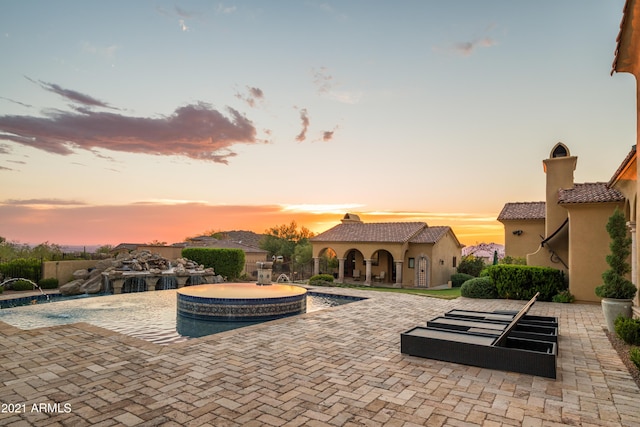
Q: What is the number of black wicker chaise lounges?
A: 3